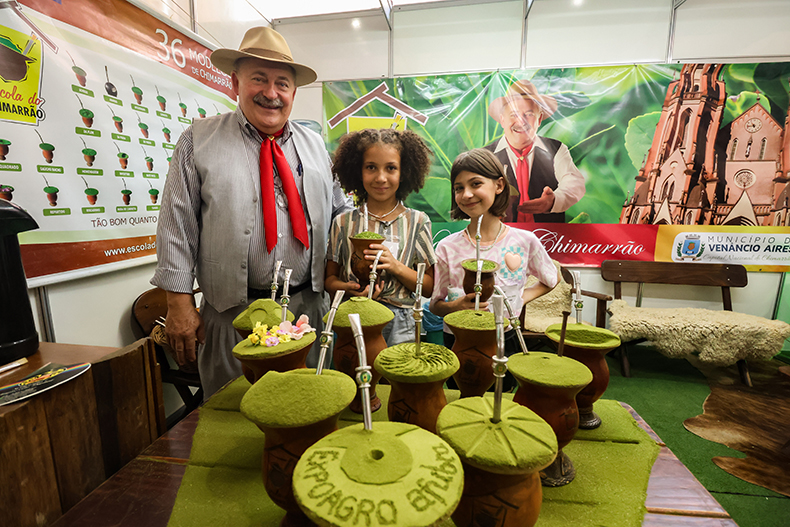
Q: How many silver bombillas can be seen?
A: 12